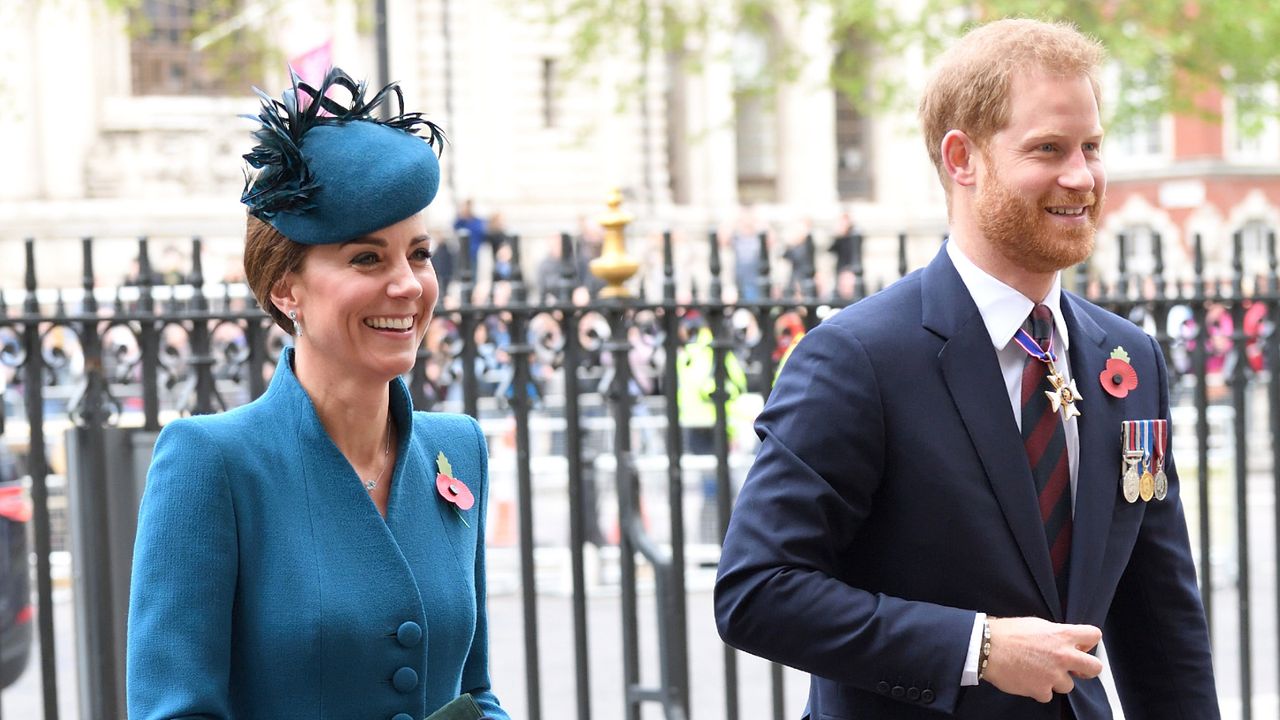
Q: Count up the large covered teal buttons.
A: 3